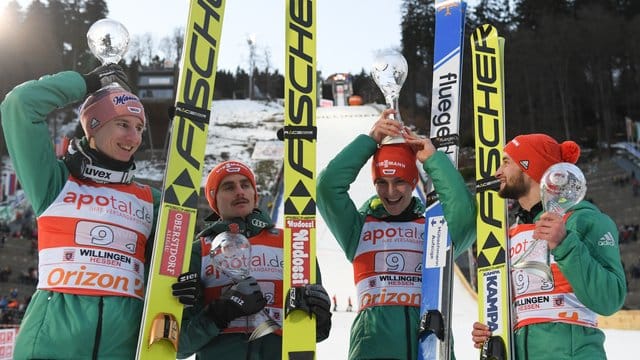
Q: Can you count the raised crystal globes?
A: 2